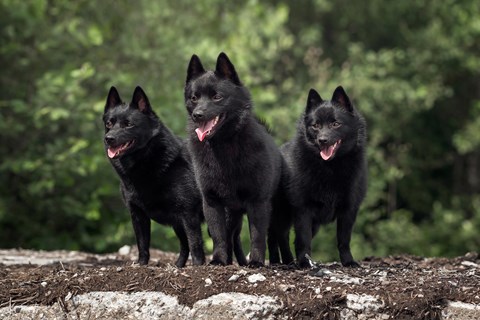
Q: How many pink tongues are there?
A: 3